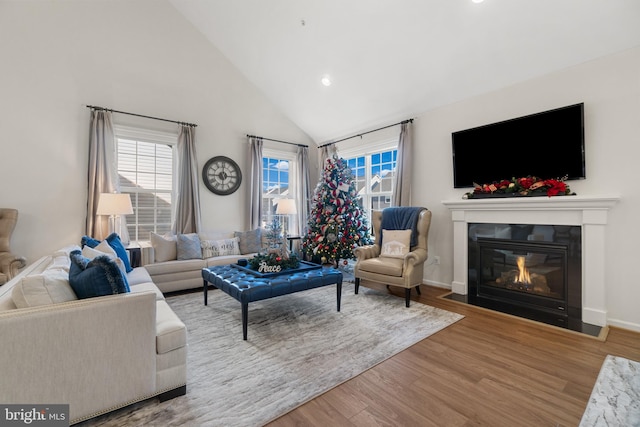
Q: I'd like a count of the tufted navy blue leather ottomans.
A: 1